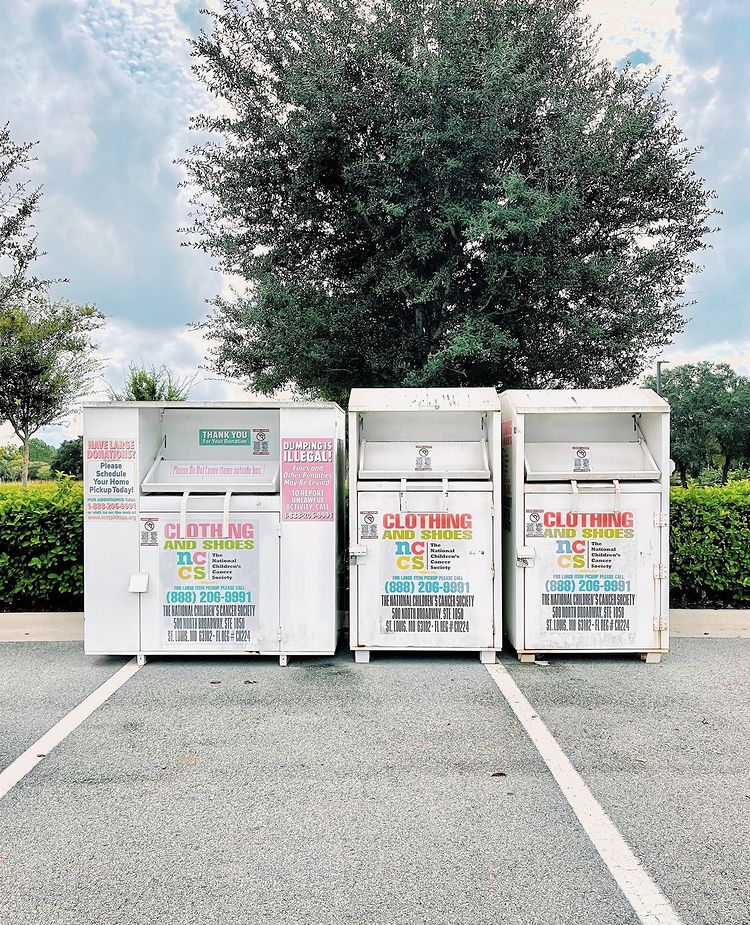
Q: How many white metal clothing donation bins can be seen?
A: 3